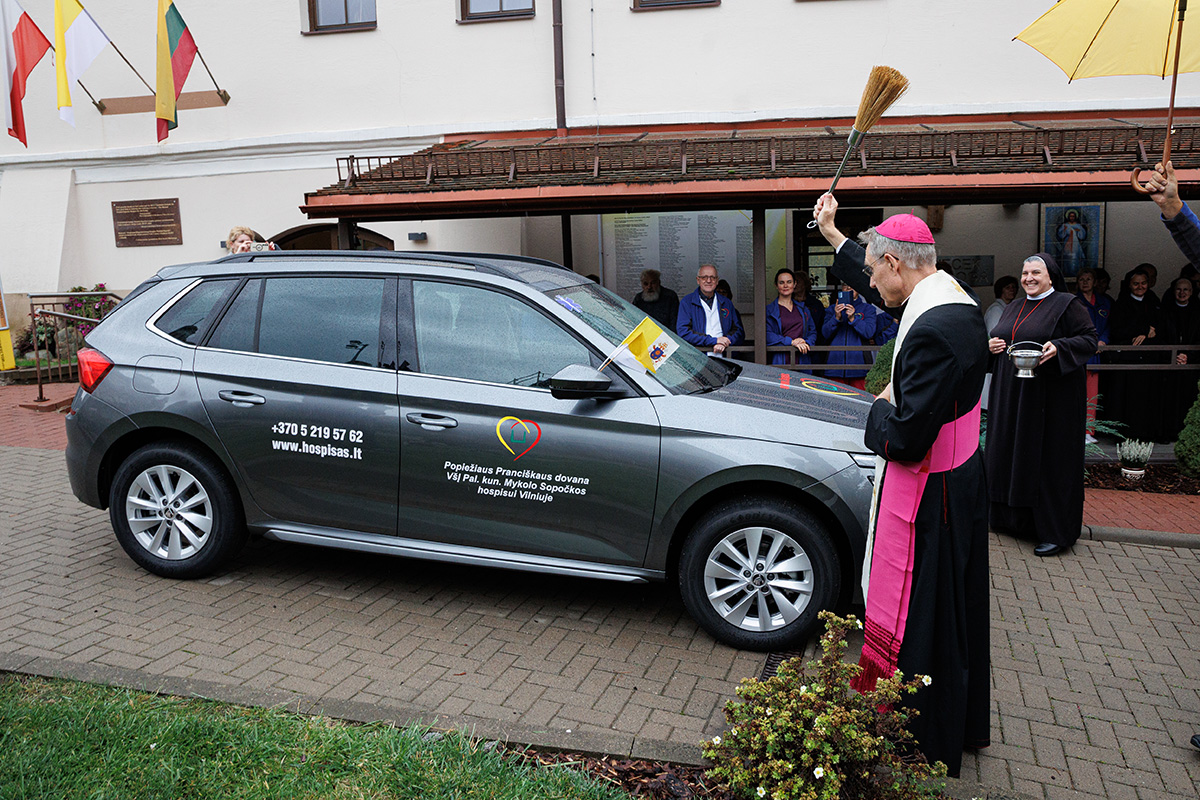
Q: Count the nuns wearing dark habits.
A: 3